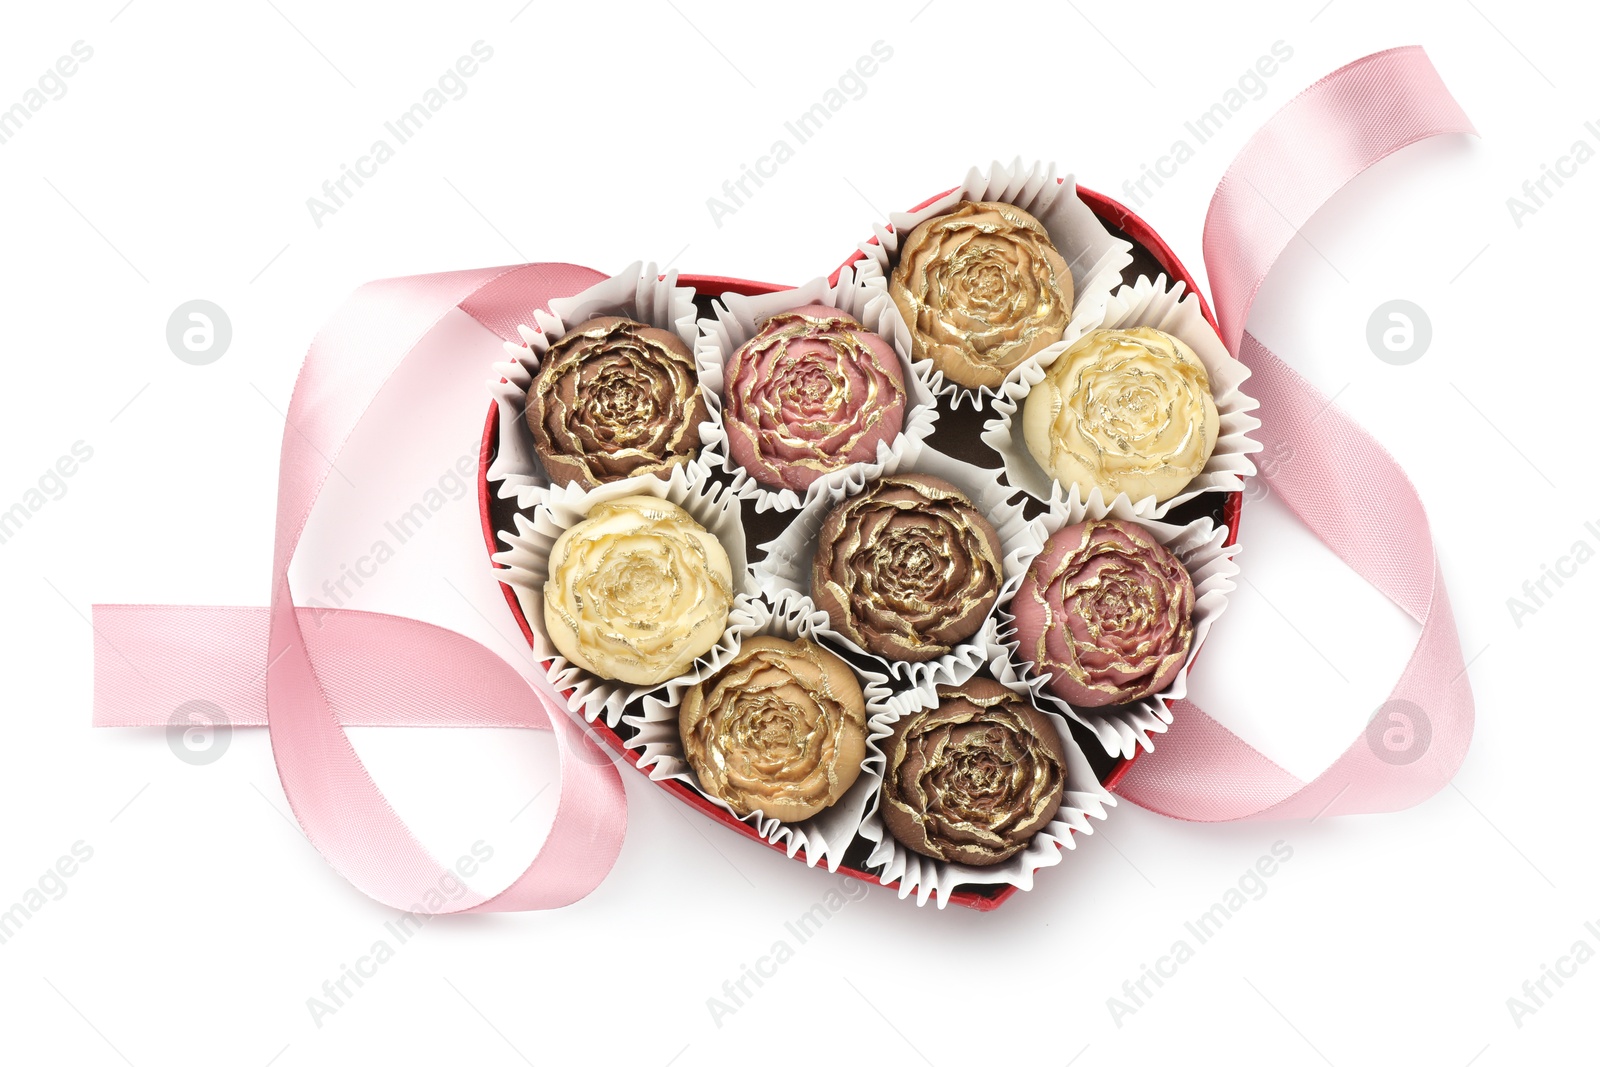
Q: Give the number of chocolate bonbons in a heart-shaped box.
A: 9